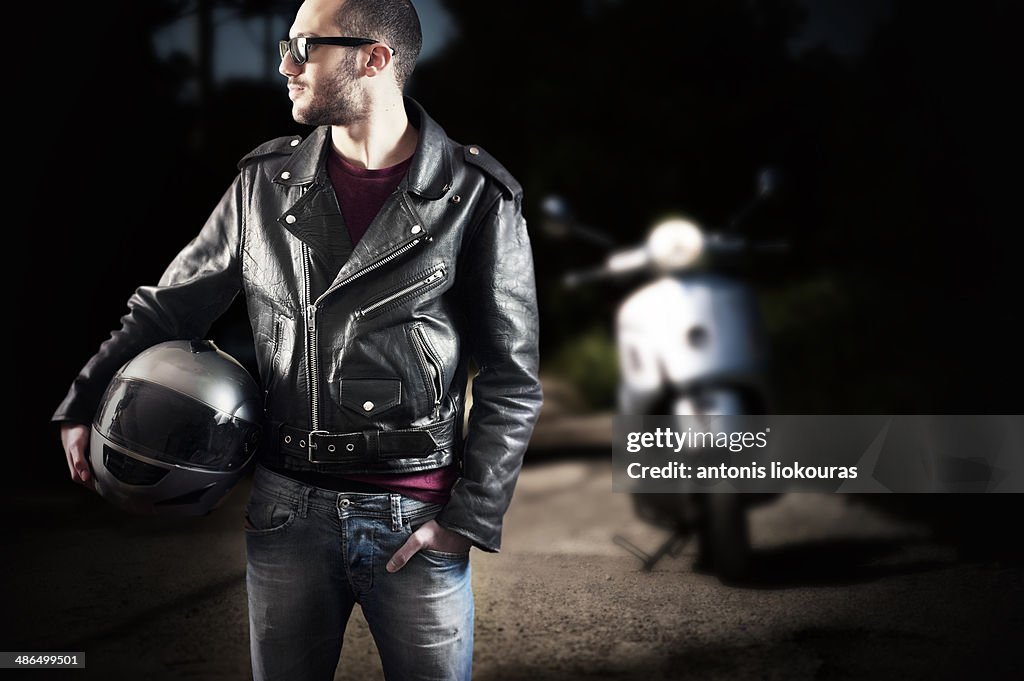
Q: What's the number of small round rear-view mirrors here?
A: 2